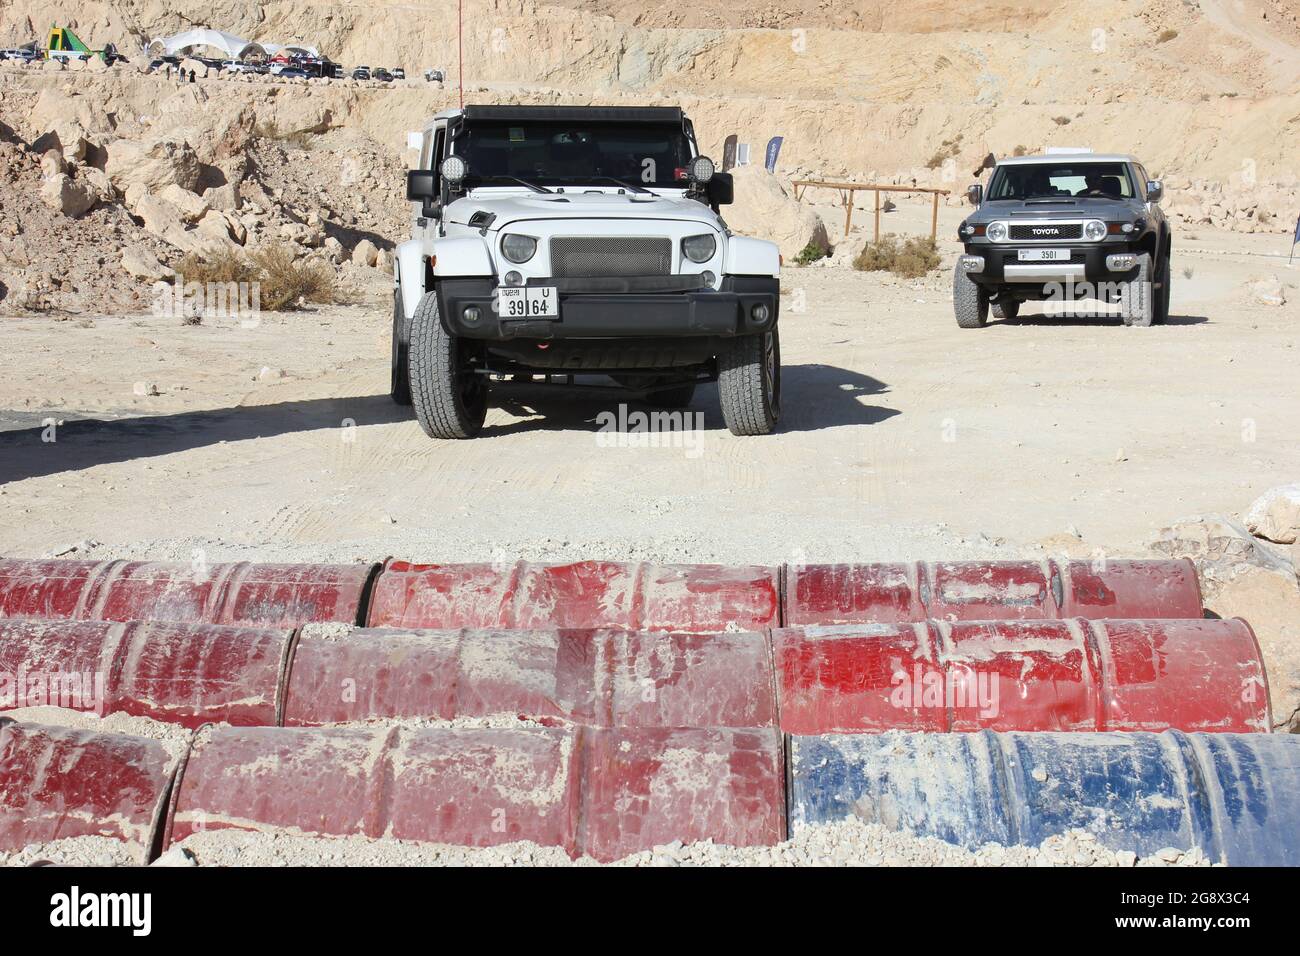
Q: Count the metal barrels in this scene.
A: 9